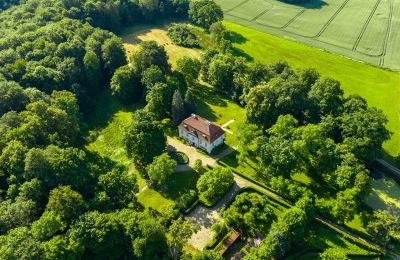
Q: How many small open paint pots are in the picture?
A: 0